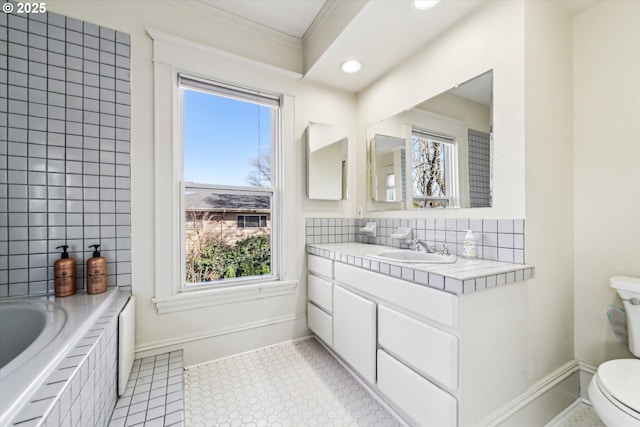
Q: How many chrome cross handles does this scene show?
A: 2